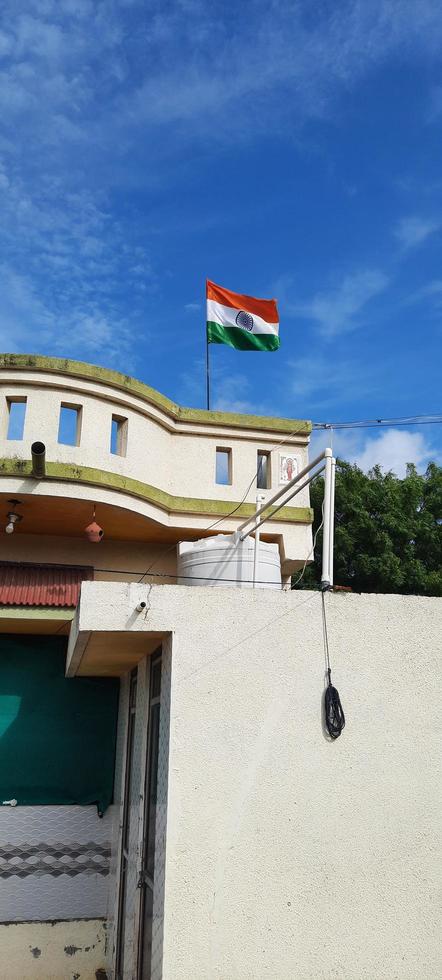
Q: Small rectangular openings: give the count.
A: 5